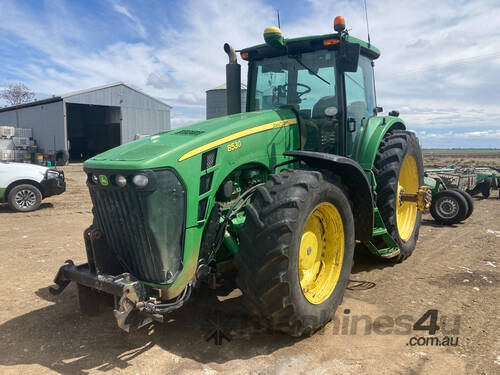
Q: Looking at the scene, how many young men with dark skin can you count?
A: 0